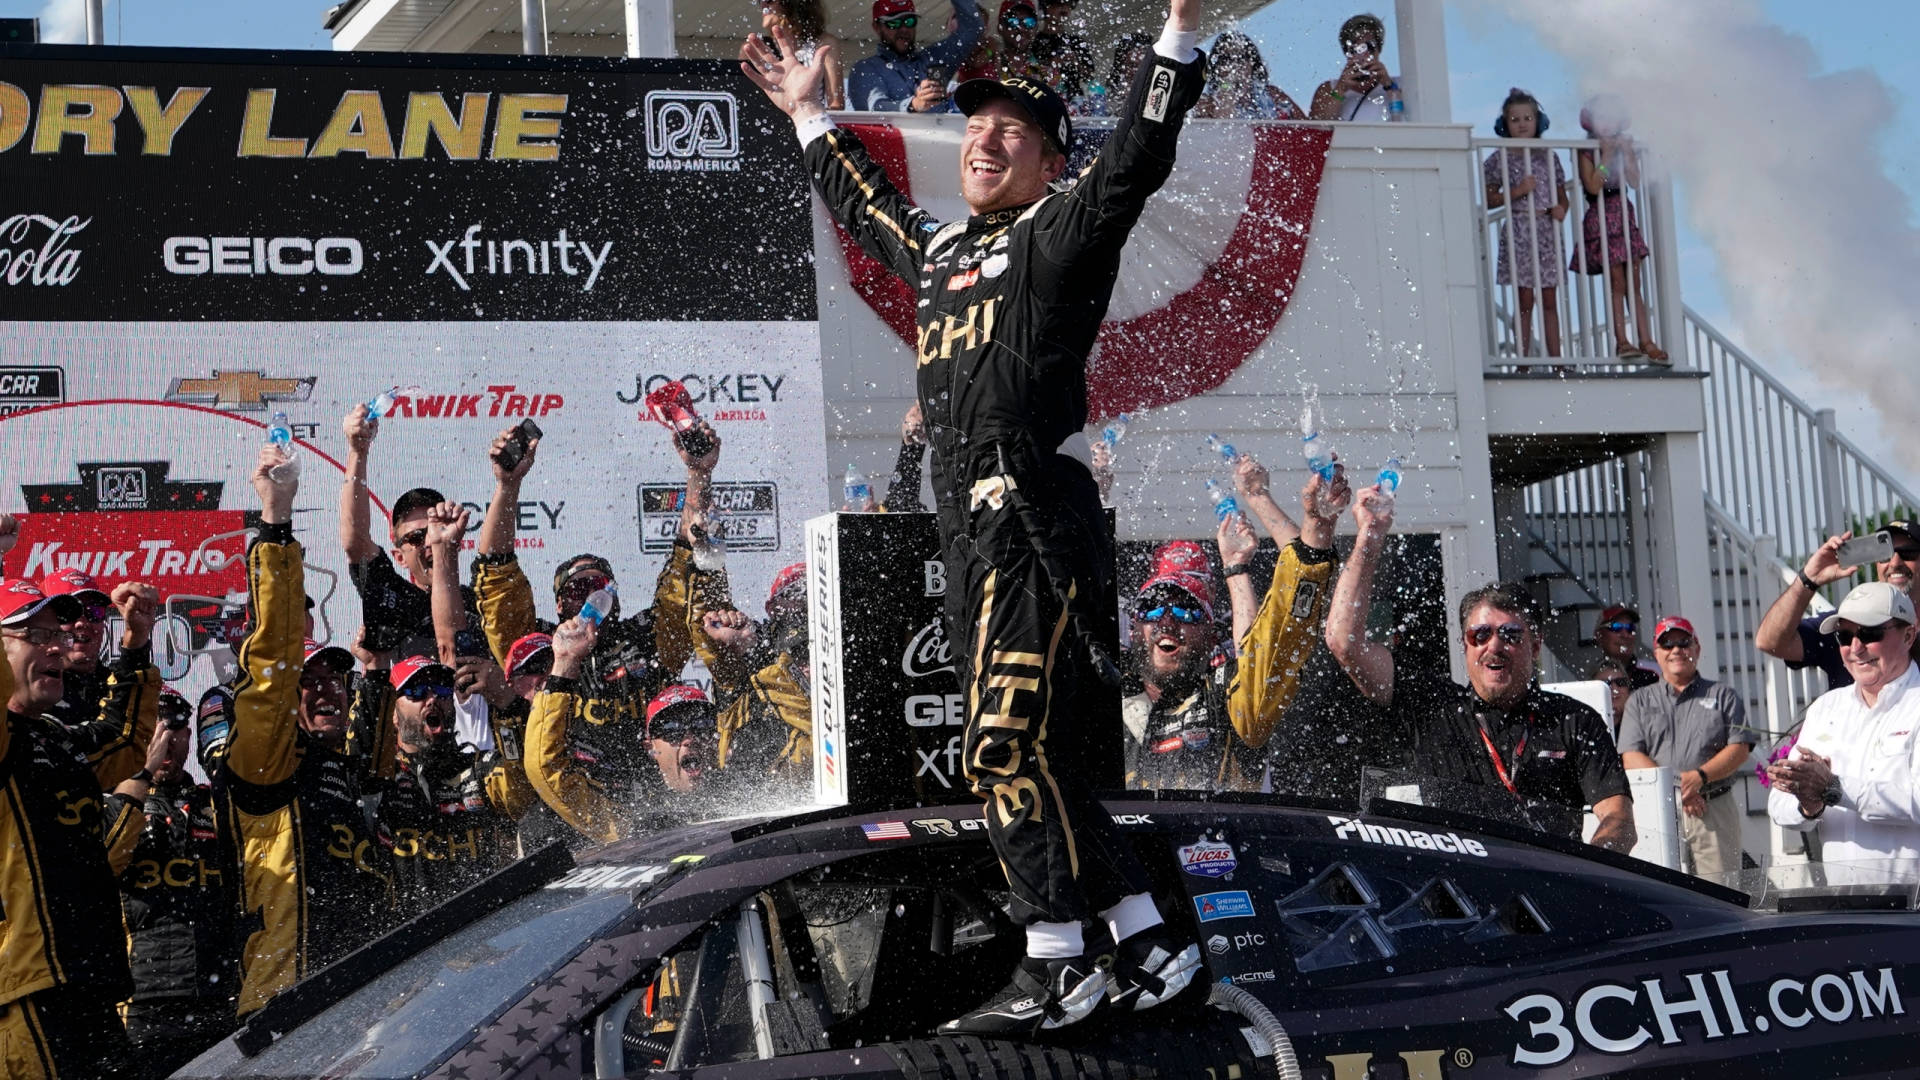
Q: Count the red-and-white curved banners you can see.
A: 1